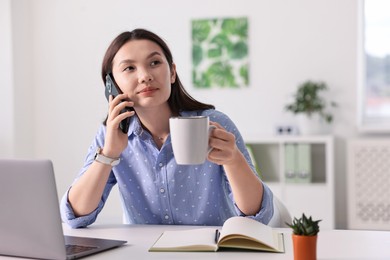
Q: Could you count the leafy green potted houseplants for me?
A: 2